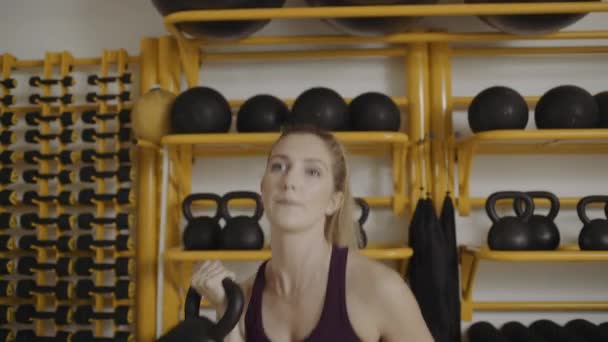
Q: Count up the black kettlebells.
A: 7